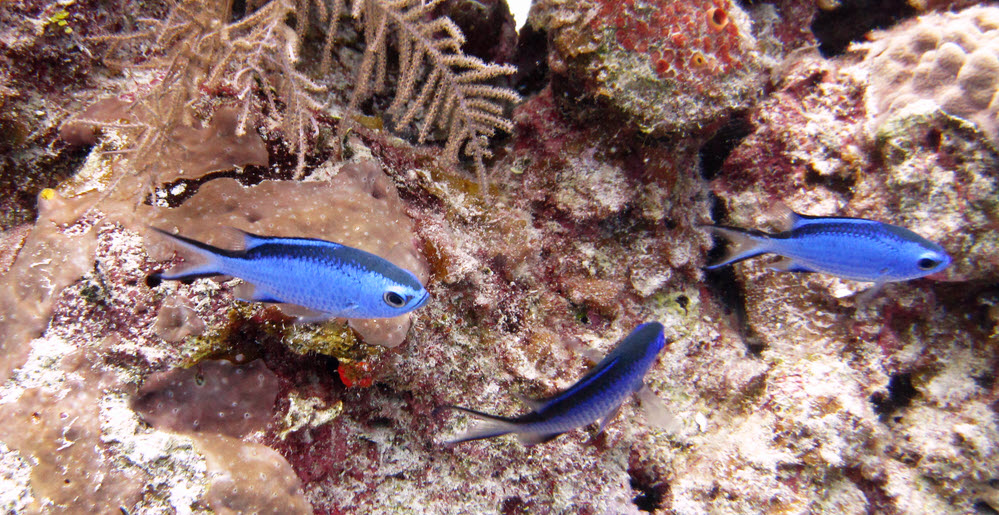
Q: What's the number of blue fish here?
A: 3